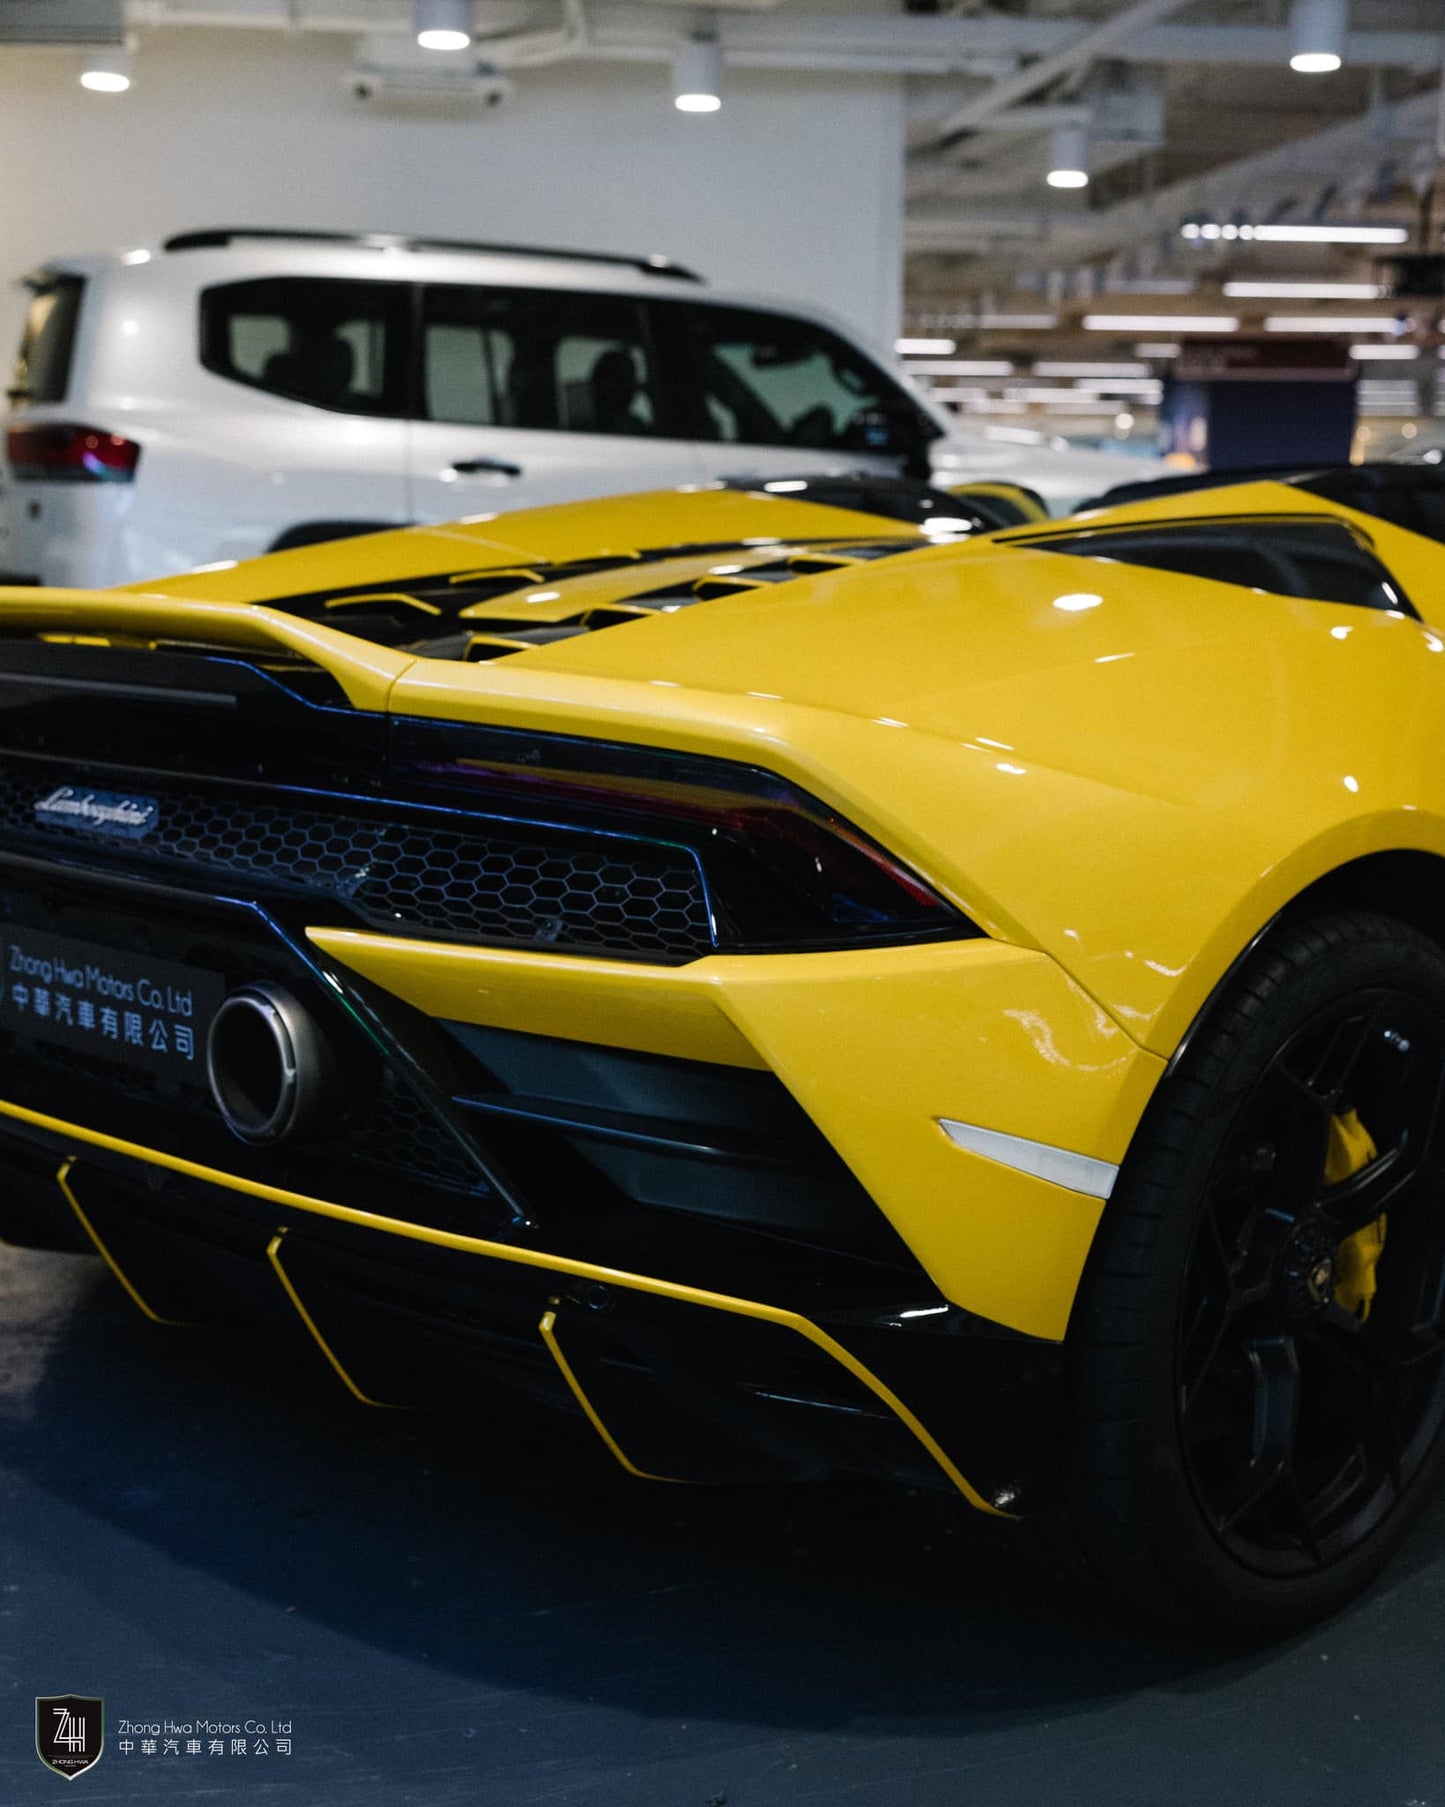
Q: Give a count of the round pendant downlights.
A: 5